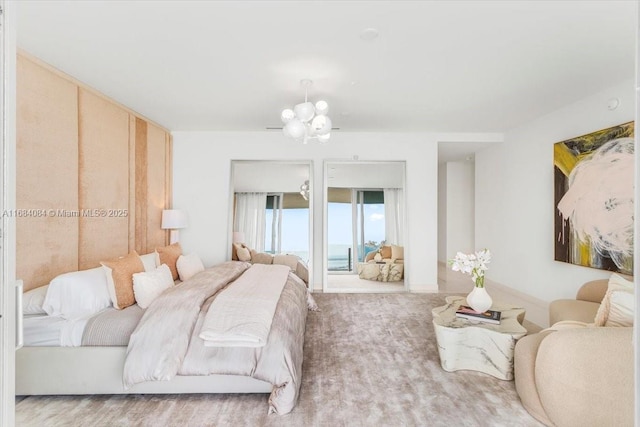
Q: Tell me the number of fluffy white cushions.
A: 2